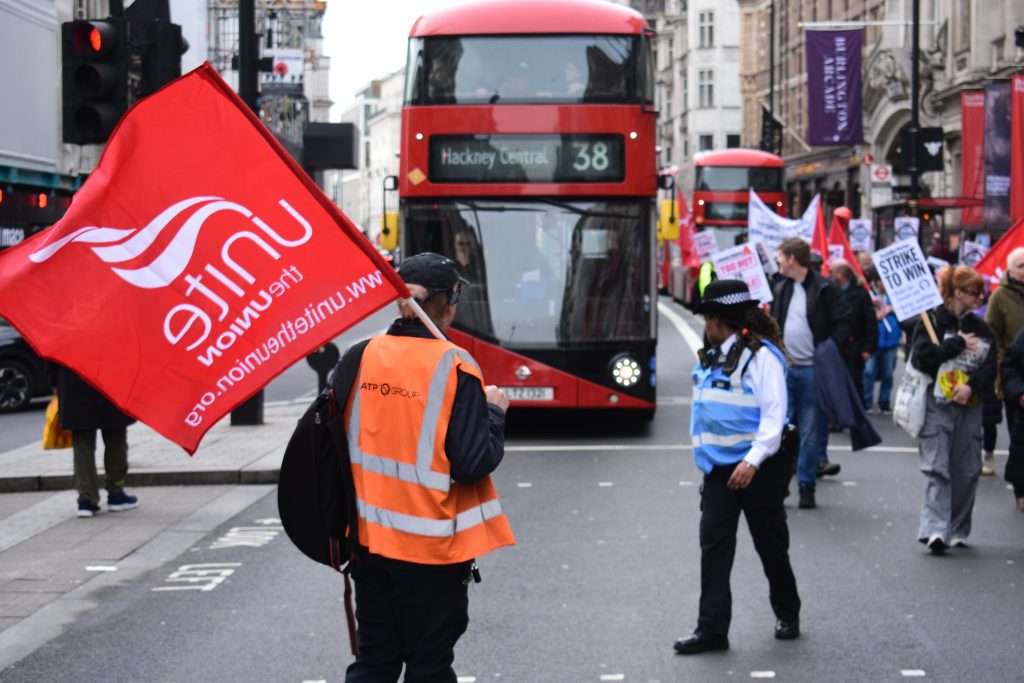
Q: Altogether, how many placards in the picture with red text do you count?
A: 2